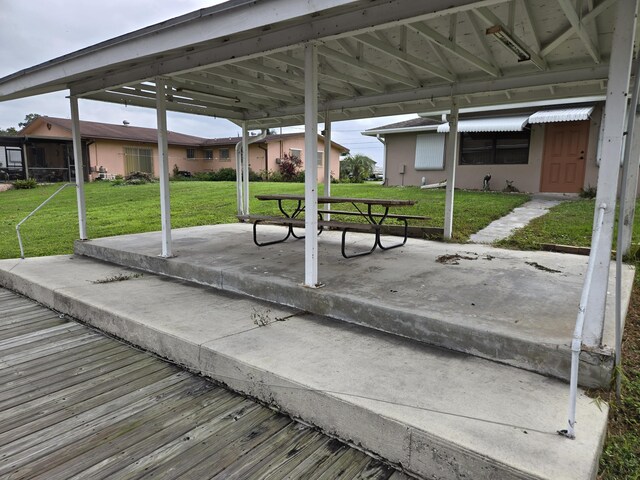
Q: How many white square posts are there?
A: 8